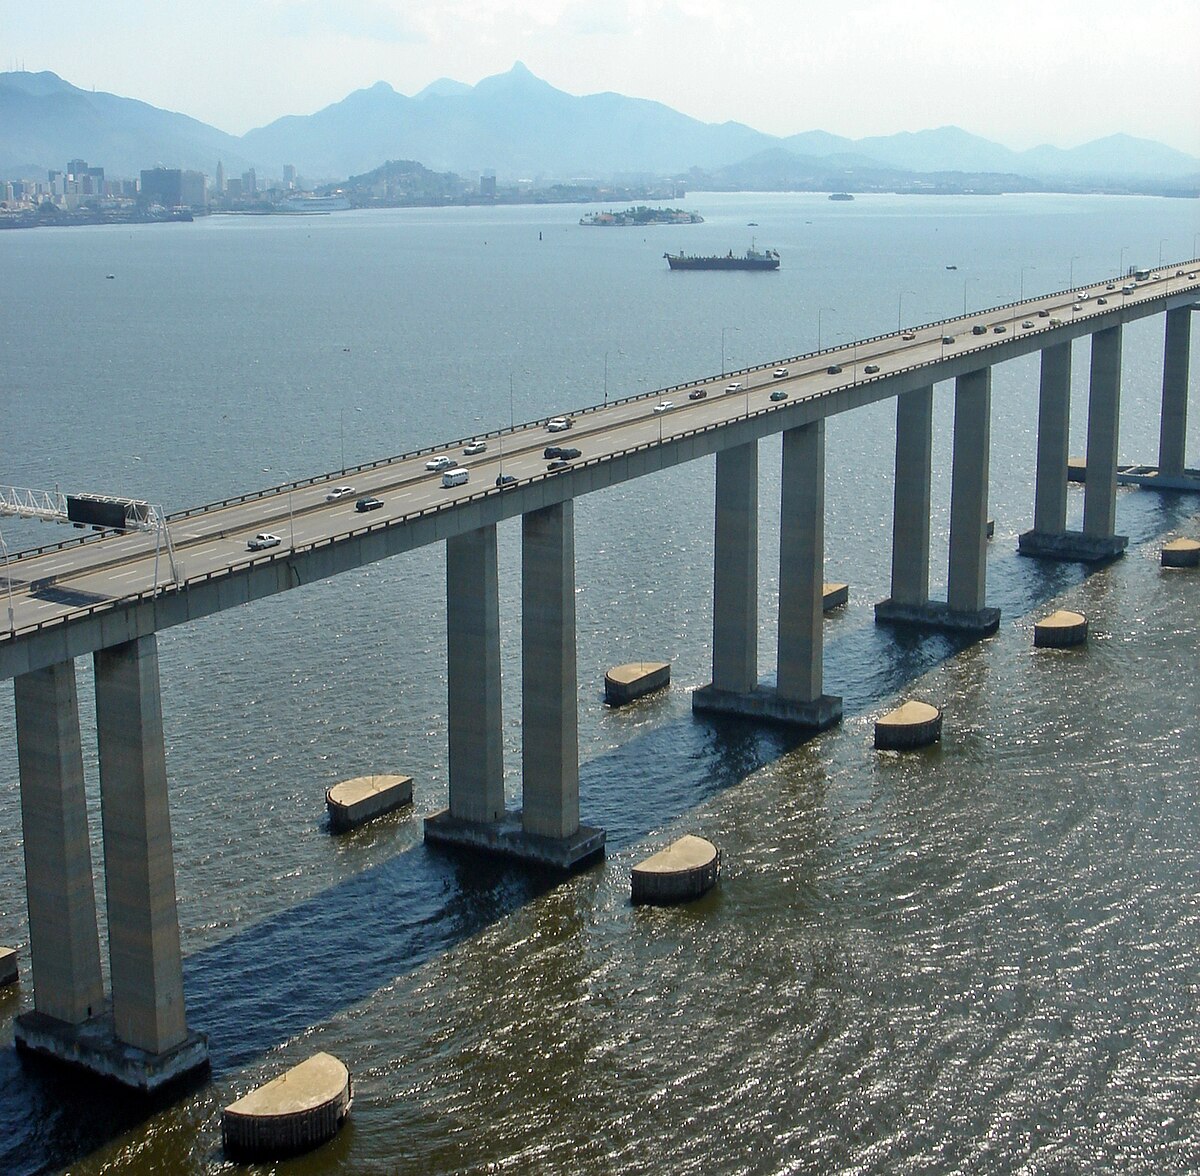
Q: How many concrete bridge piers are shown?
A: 11